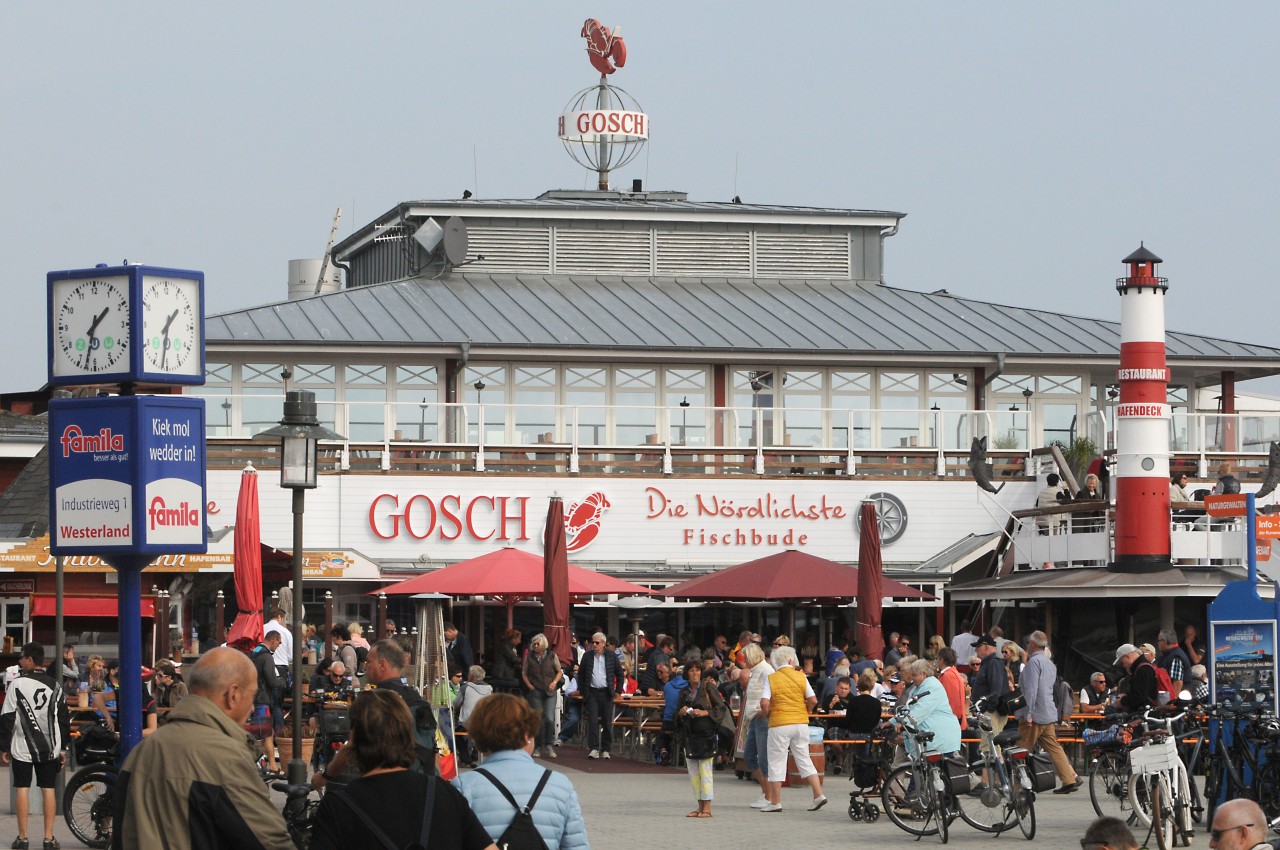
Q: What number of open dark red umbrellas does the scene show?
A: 1